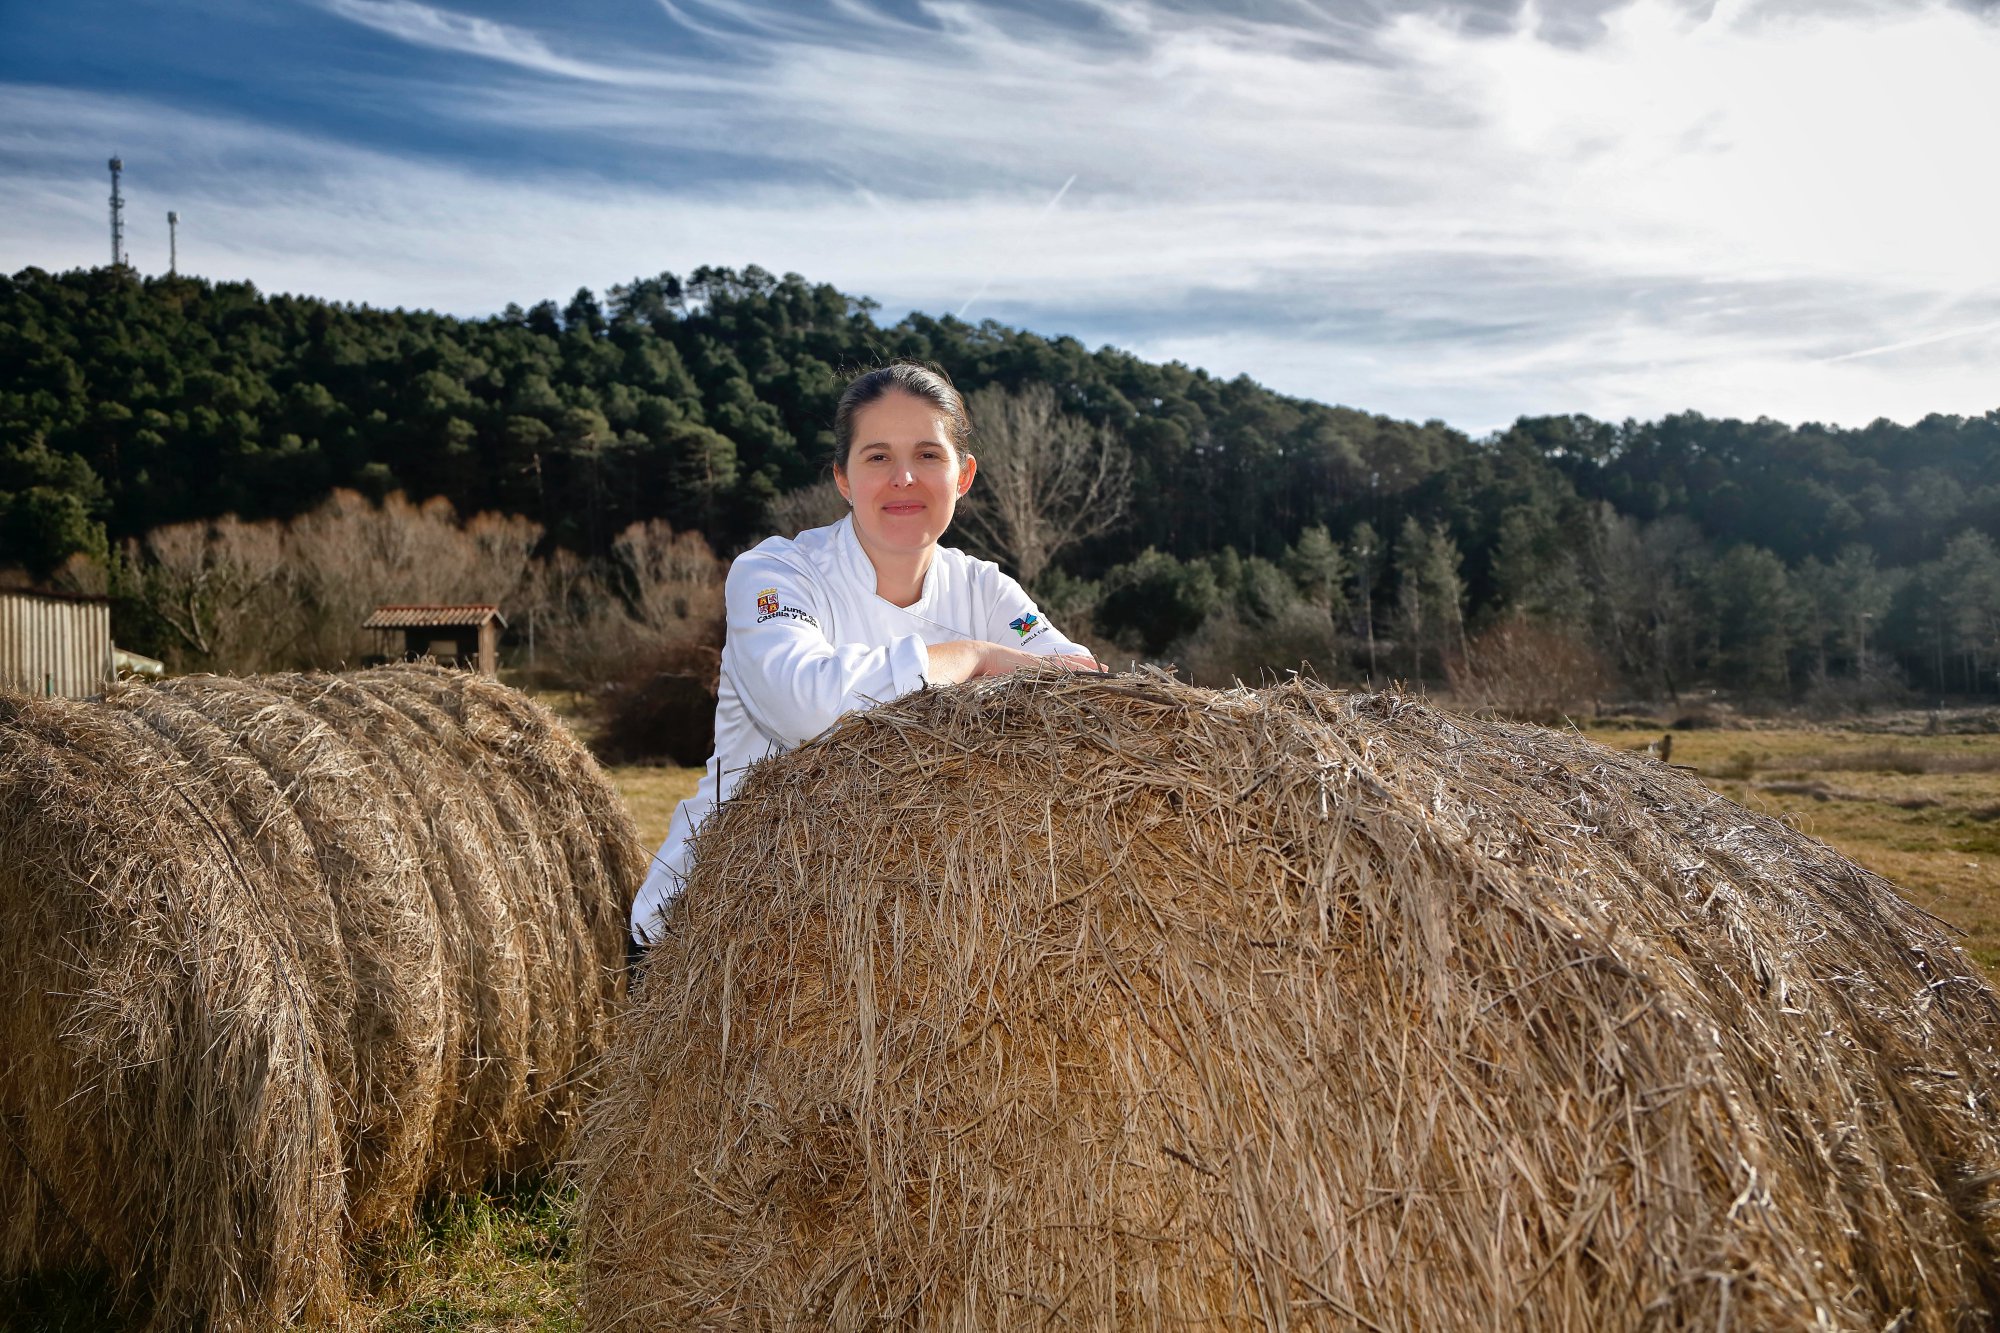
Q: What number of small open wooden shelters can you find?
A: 1